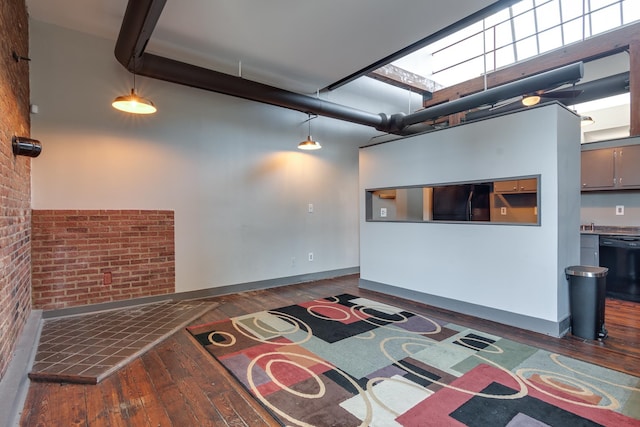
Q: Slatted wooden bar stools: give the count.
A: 0